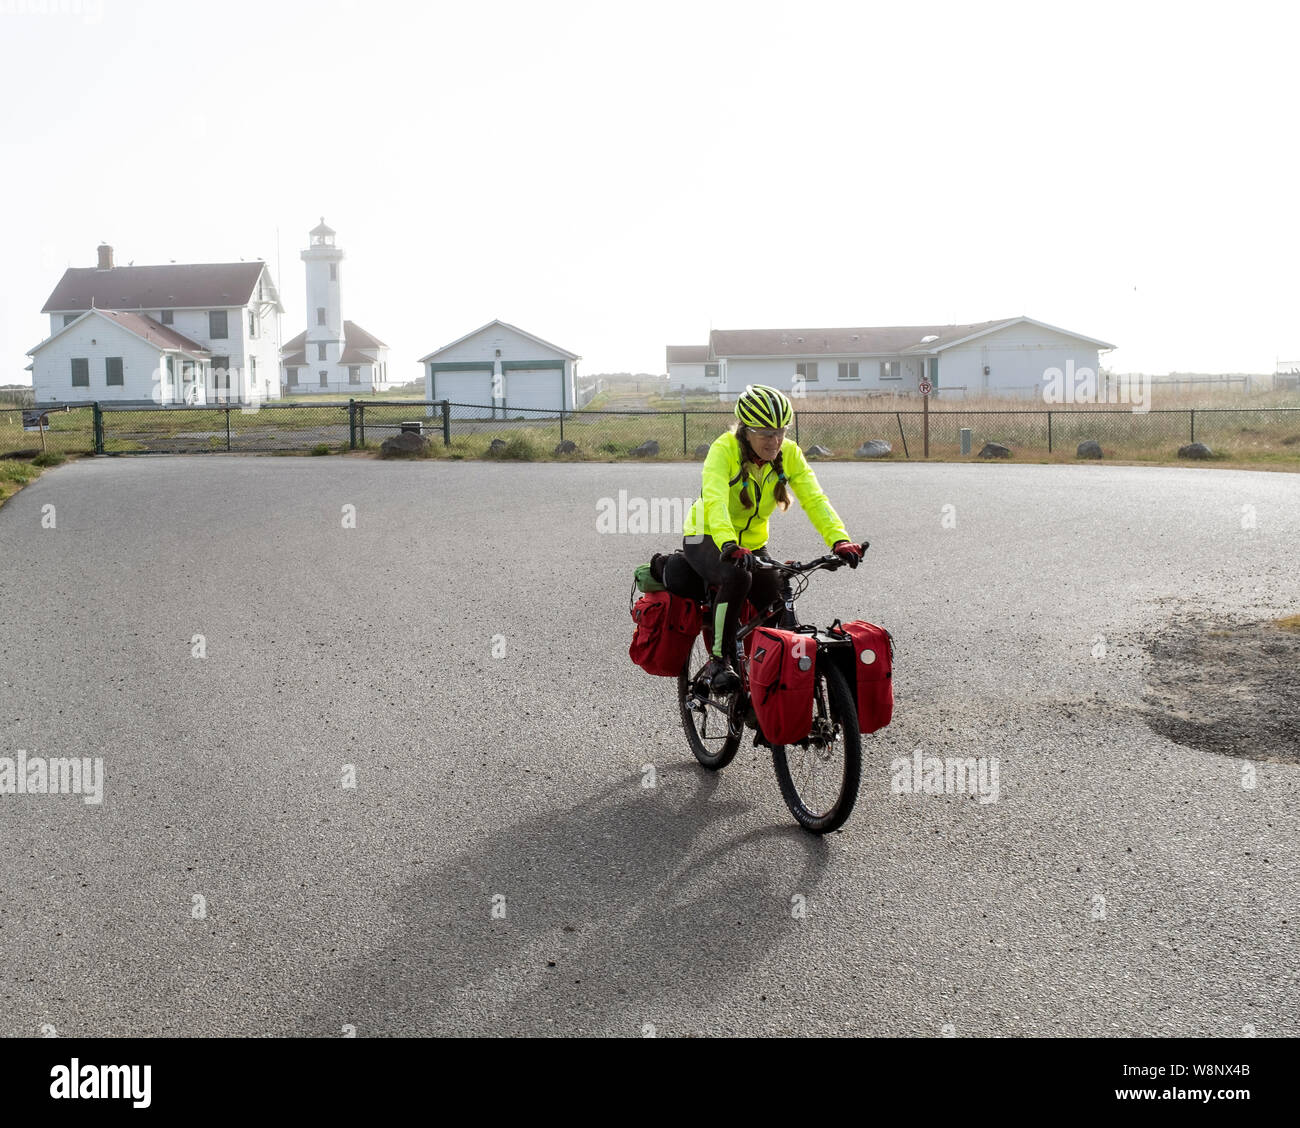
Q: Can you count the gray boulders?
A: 10